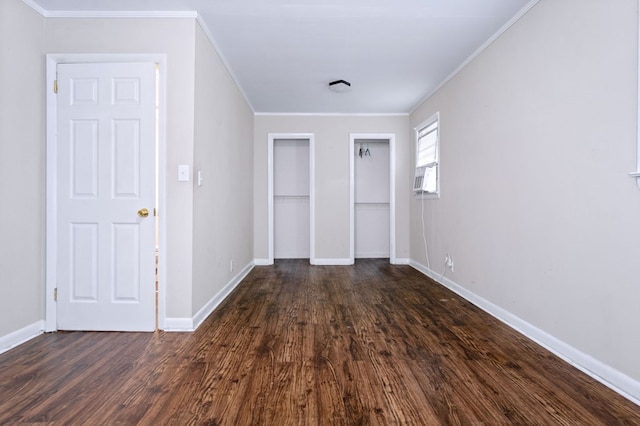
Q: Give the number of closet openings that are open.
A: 2